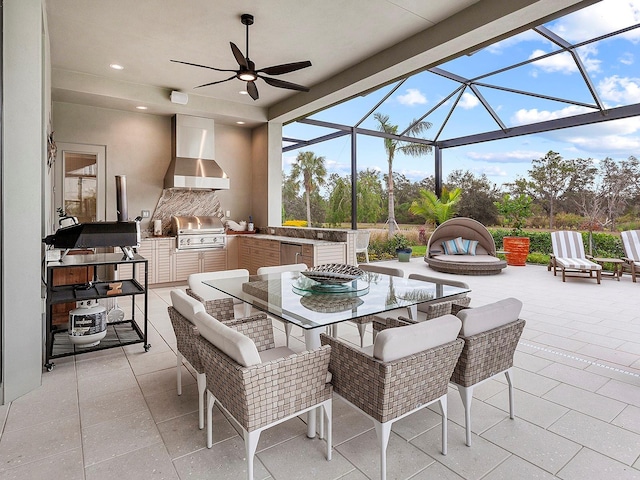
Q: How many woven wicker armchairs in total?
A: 8